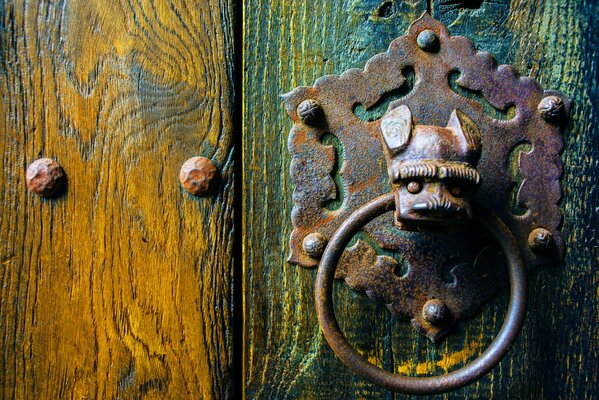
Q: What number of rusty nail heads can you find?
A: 8